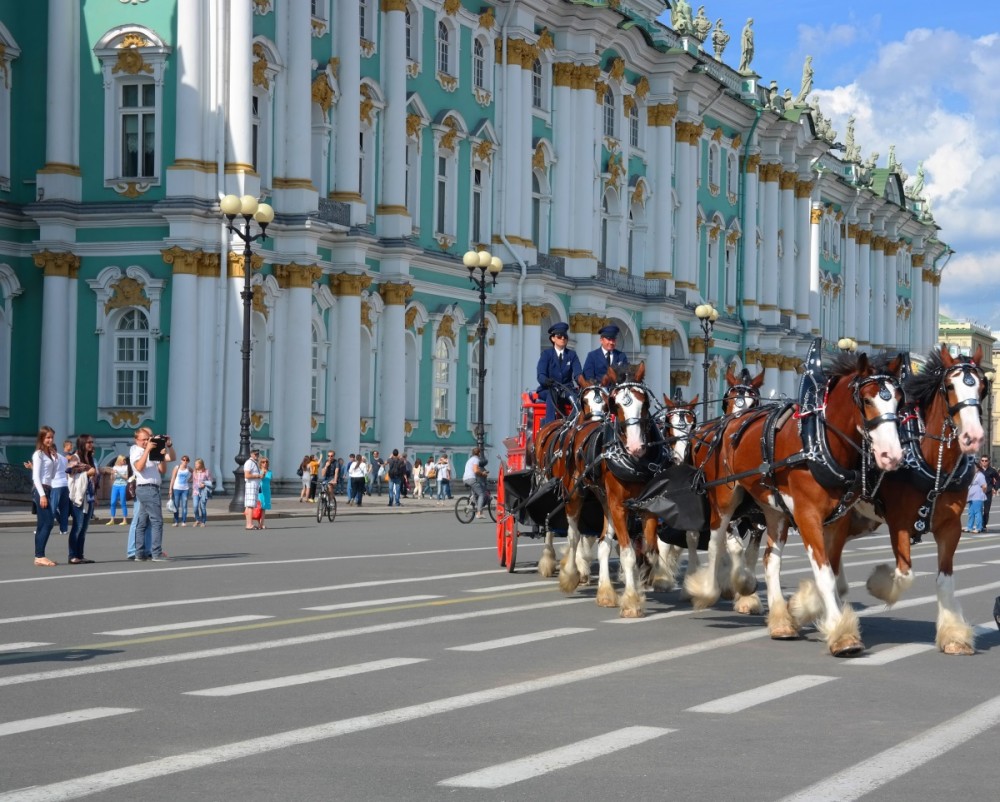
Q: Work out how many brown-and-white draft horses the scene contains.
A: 6